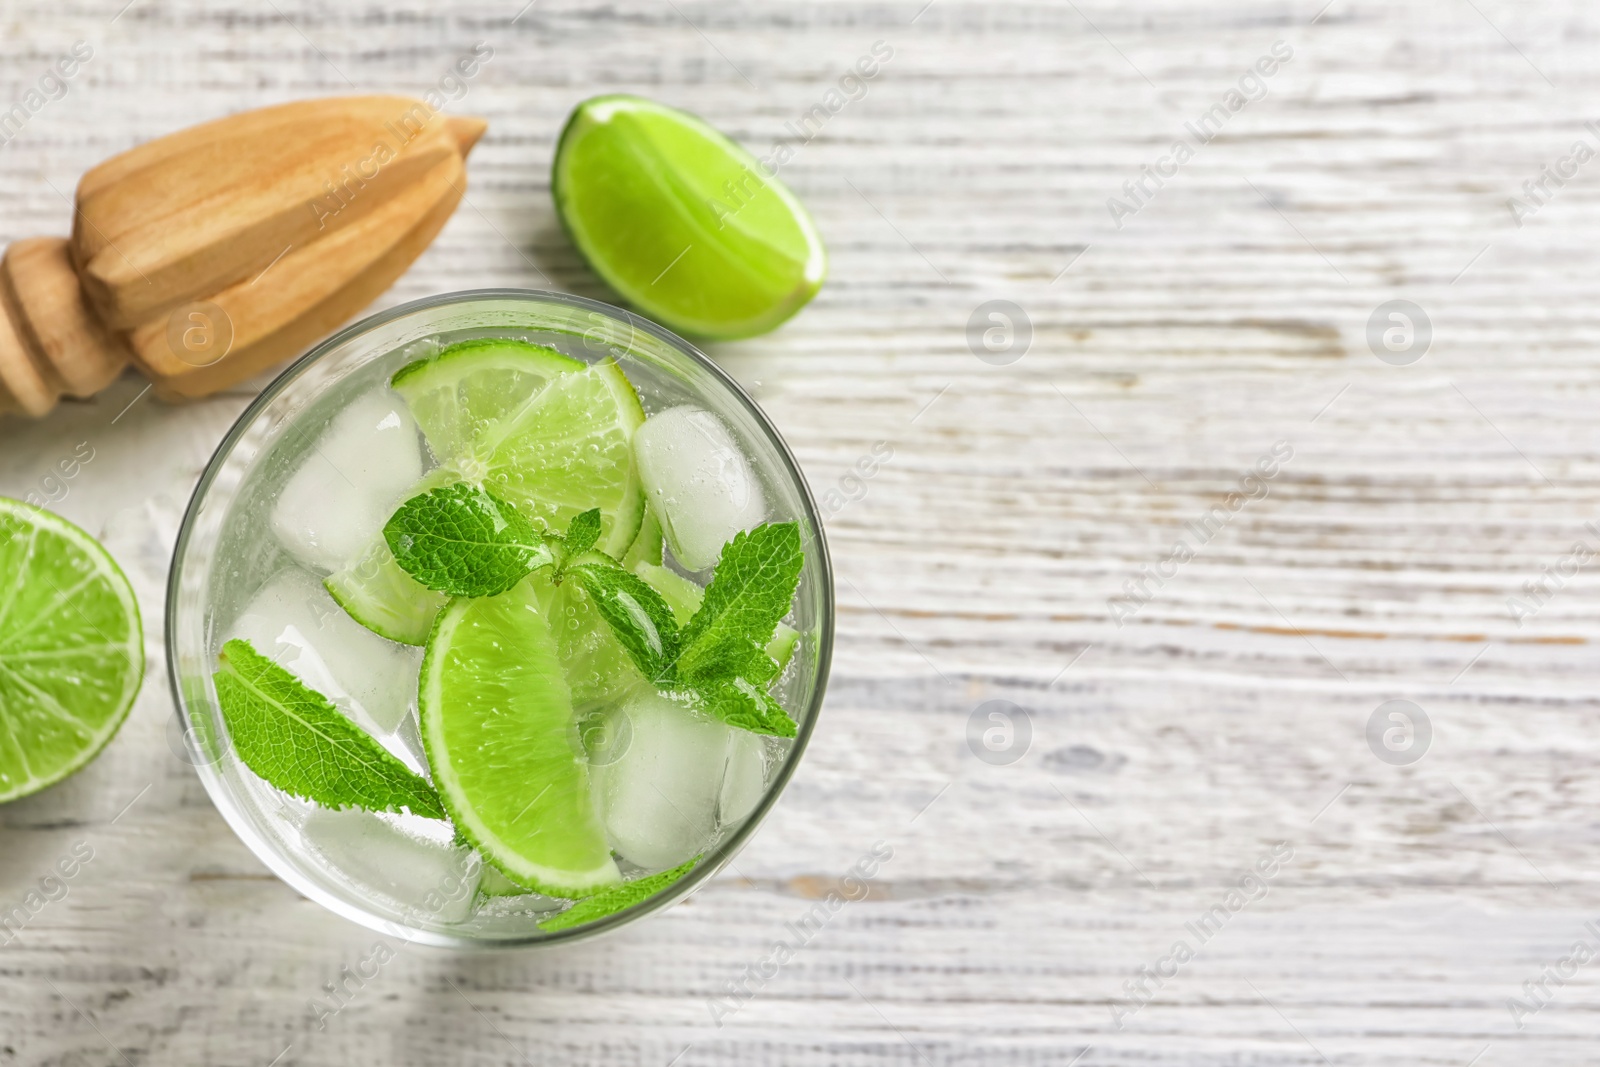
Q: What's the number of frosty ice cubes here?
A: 6